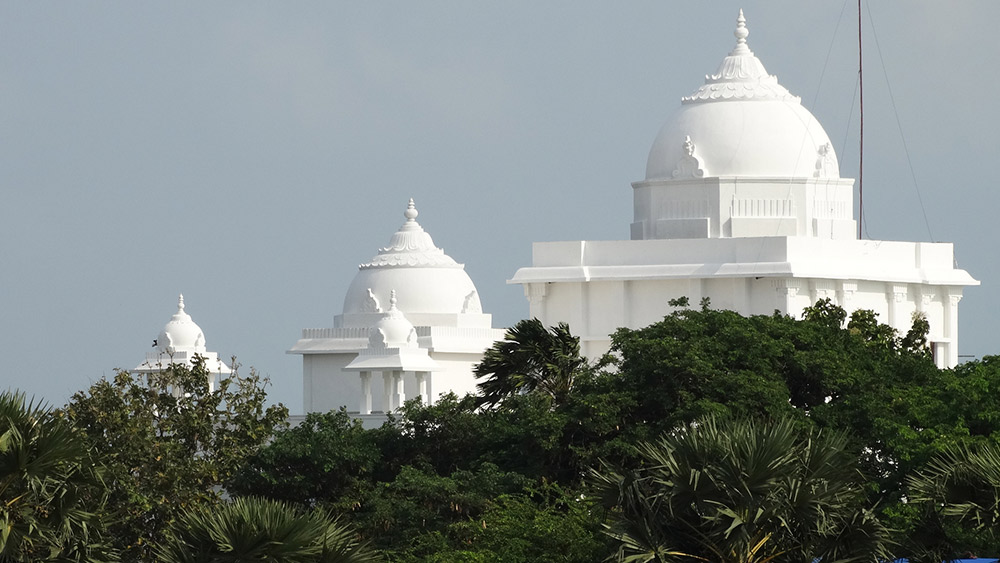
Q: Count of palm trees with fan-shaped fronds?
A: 5